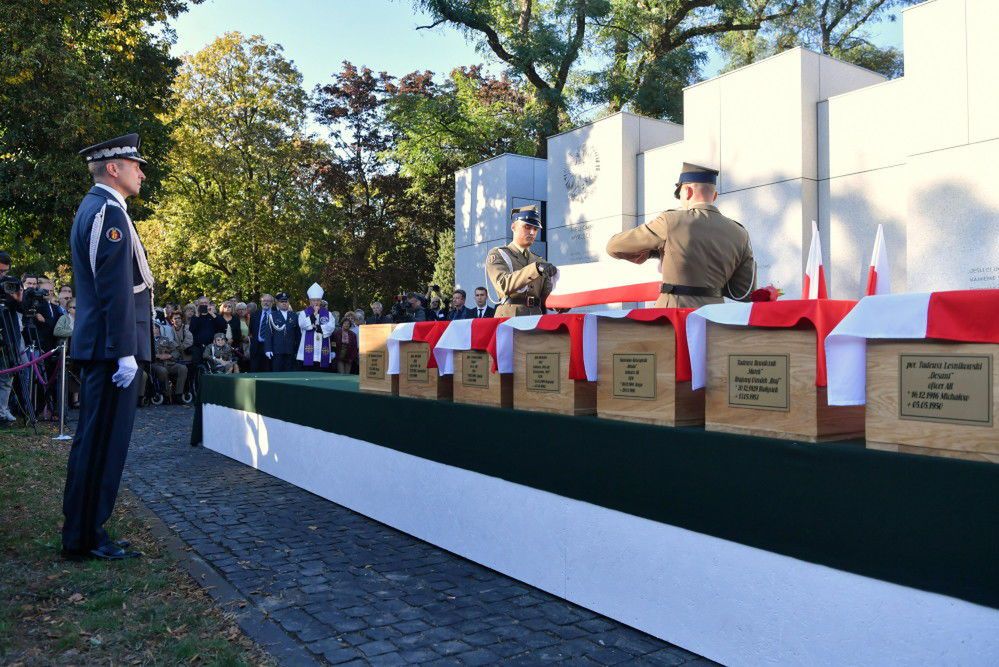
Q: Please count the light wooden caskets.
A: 7